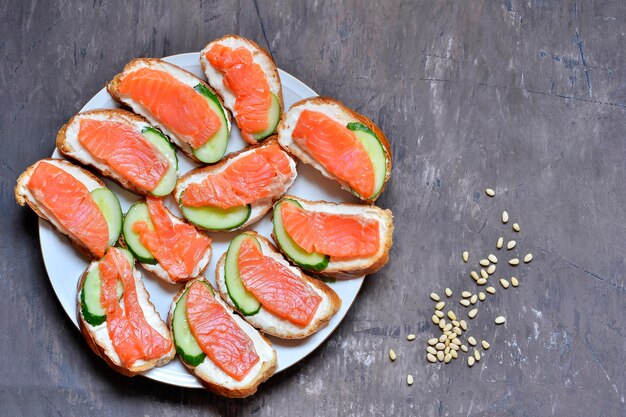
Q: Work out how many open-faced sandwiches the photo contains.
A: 11